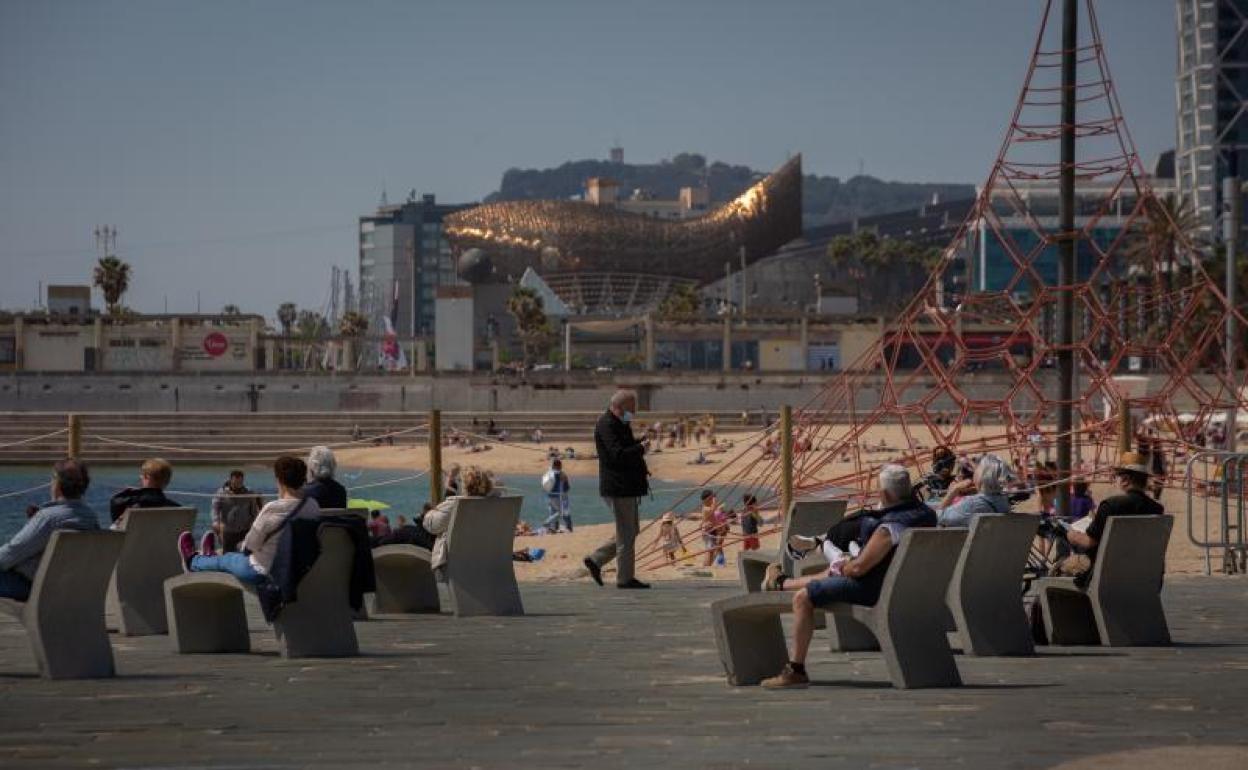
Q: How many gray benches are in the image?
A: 9